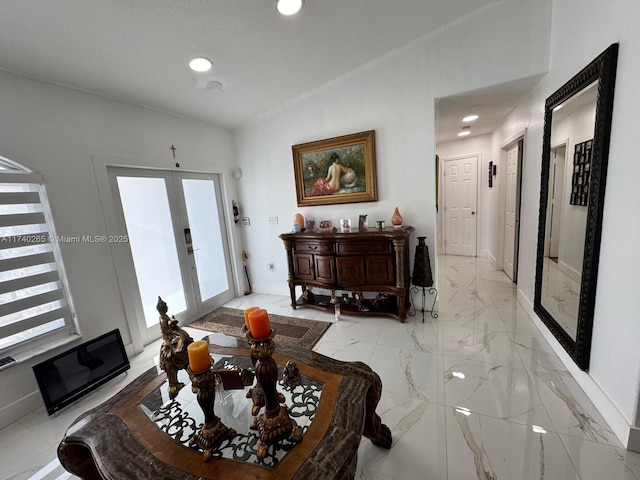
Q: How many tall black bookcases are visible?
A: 0